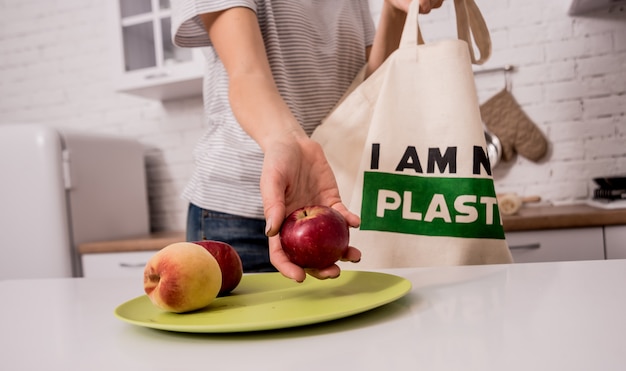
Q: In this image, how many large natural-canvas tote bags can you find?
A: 1